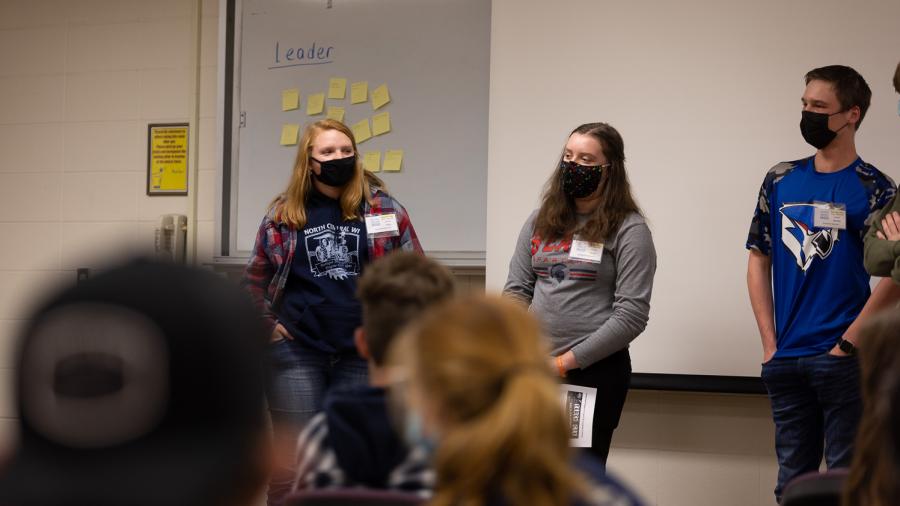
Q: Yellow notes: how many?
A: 11